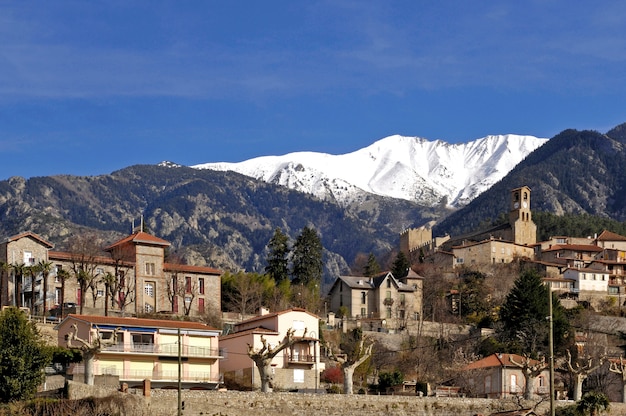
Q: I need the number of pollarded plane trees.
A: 6